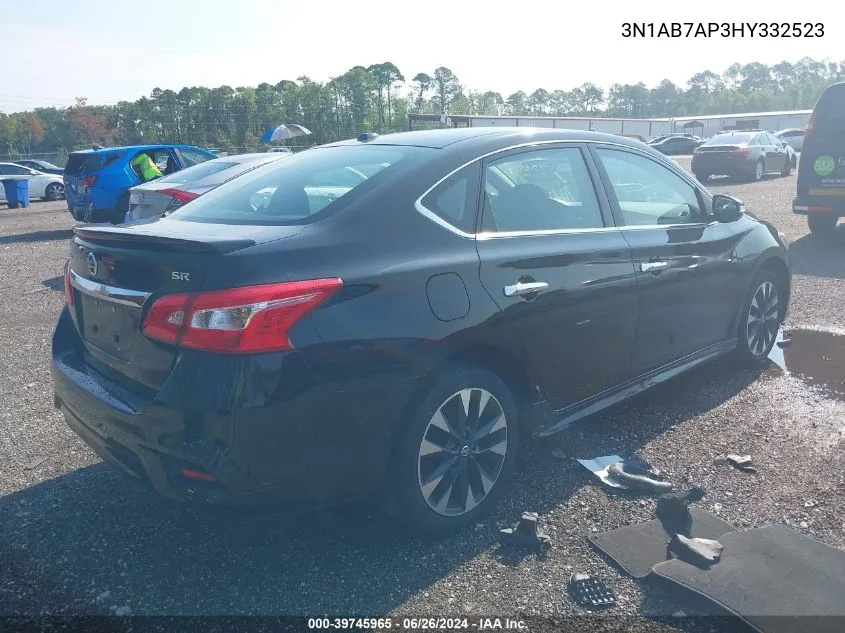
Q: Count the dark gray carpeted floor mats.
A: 2